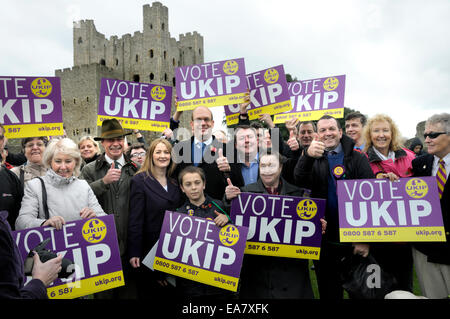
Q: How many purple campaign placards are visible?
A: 9